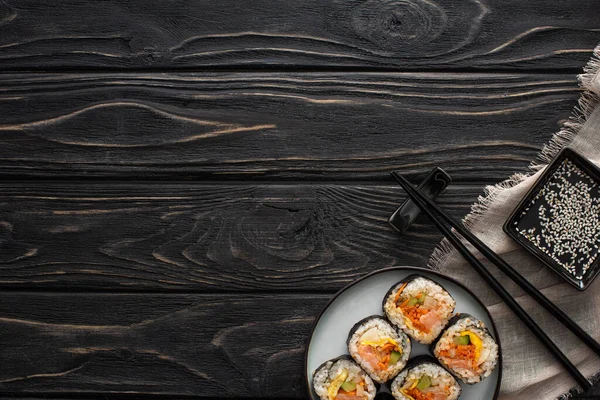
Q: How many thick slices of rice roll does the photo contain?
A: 5